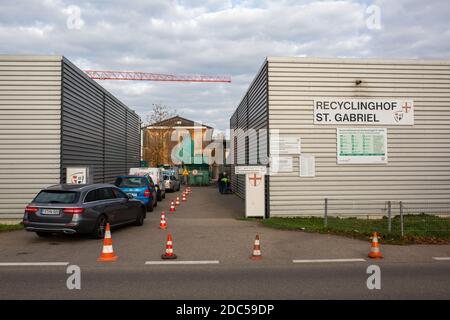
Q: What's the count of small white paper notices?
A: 3